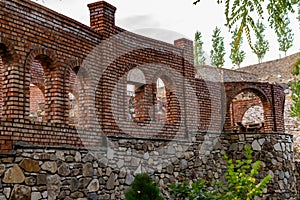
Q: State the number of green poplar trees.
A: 5